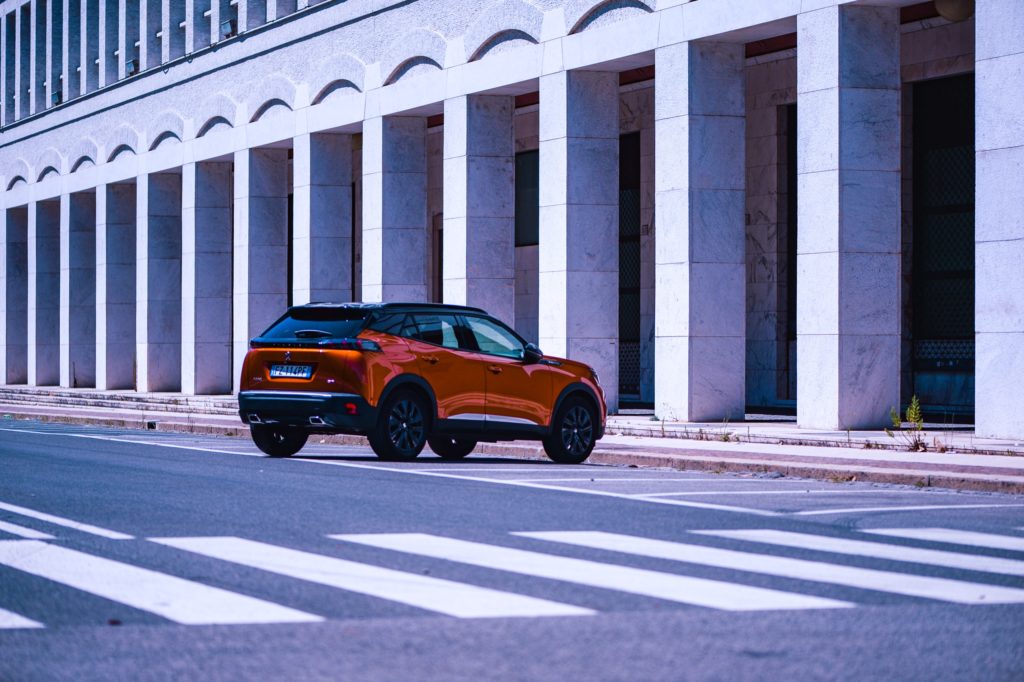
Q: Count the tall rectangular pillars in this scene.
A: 14